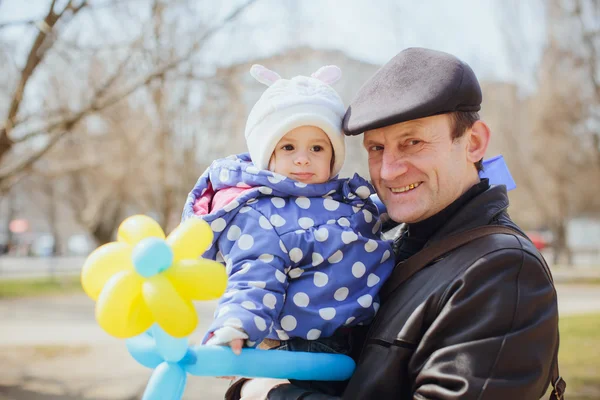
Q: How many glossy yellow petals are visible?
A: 6